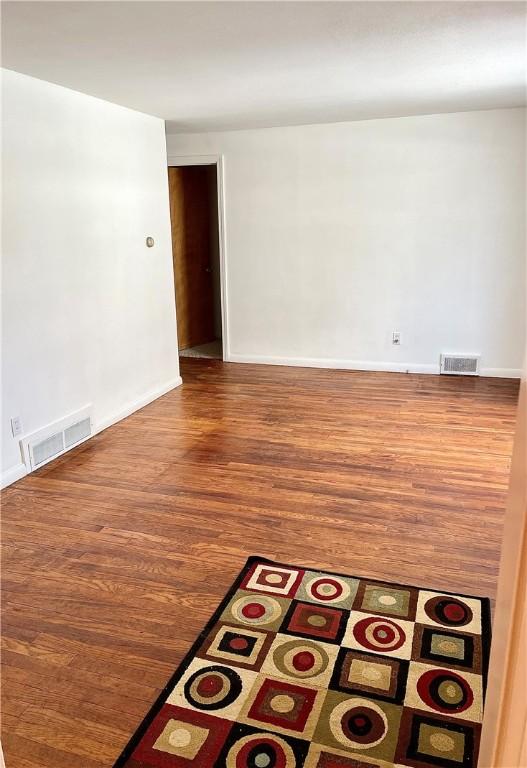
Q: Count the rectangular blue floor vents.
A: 0